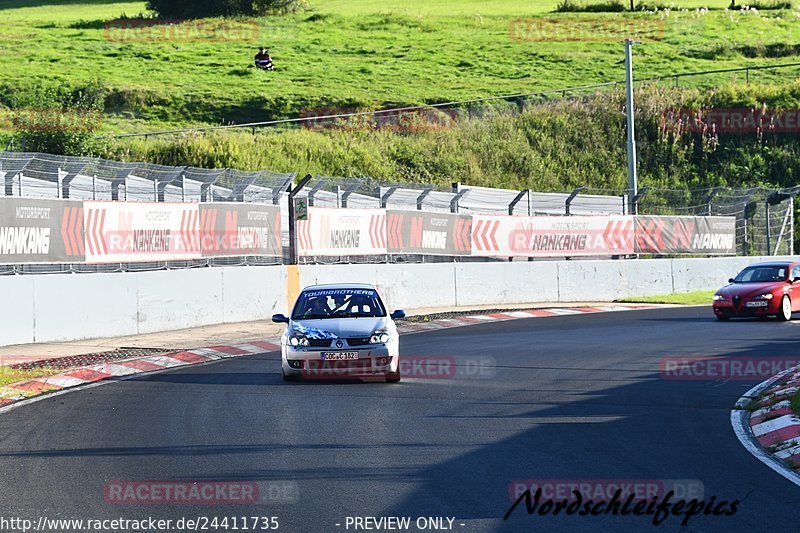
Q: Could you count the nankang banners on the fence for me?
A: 7